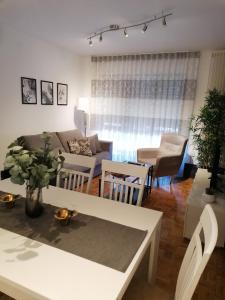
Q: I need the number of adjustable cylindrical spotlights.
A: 5